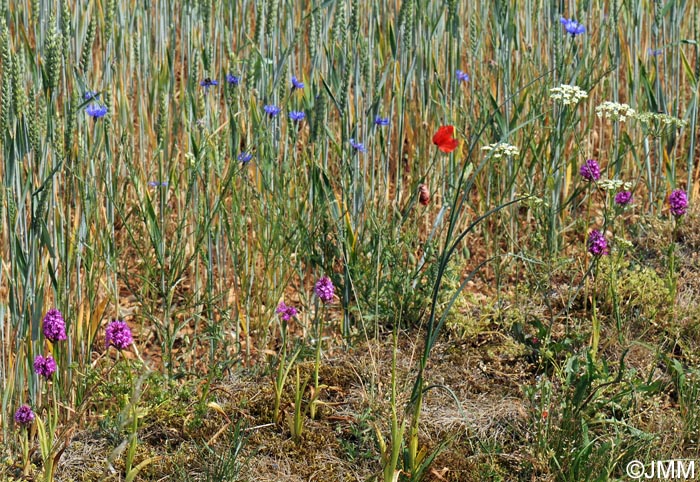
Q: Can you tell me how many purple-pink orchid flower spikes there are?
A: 10